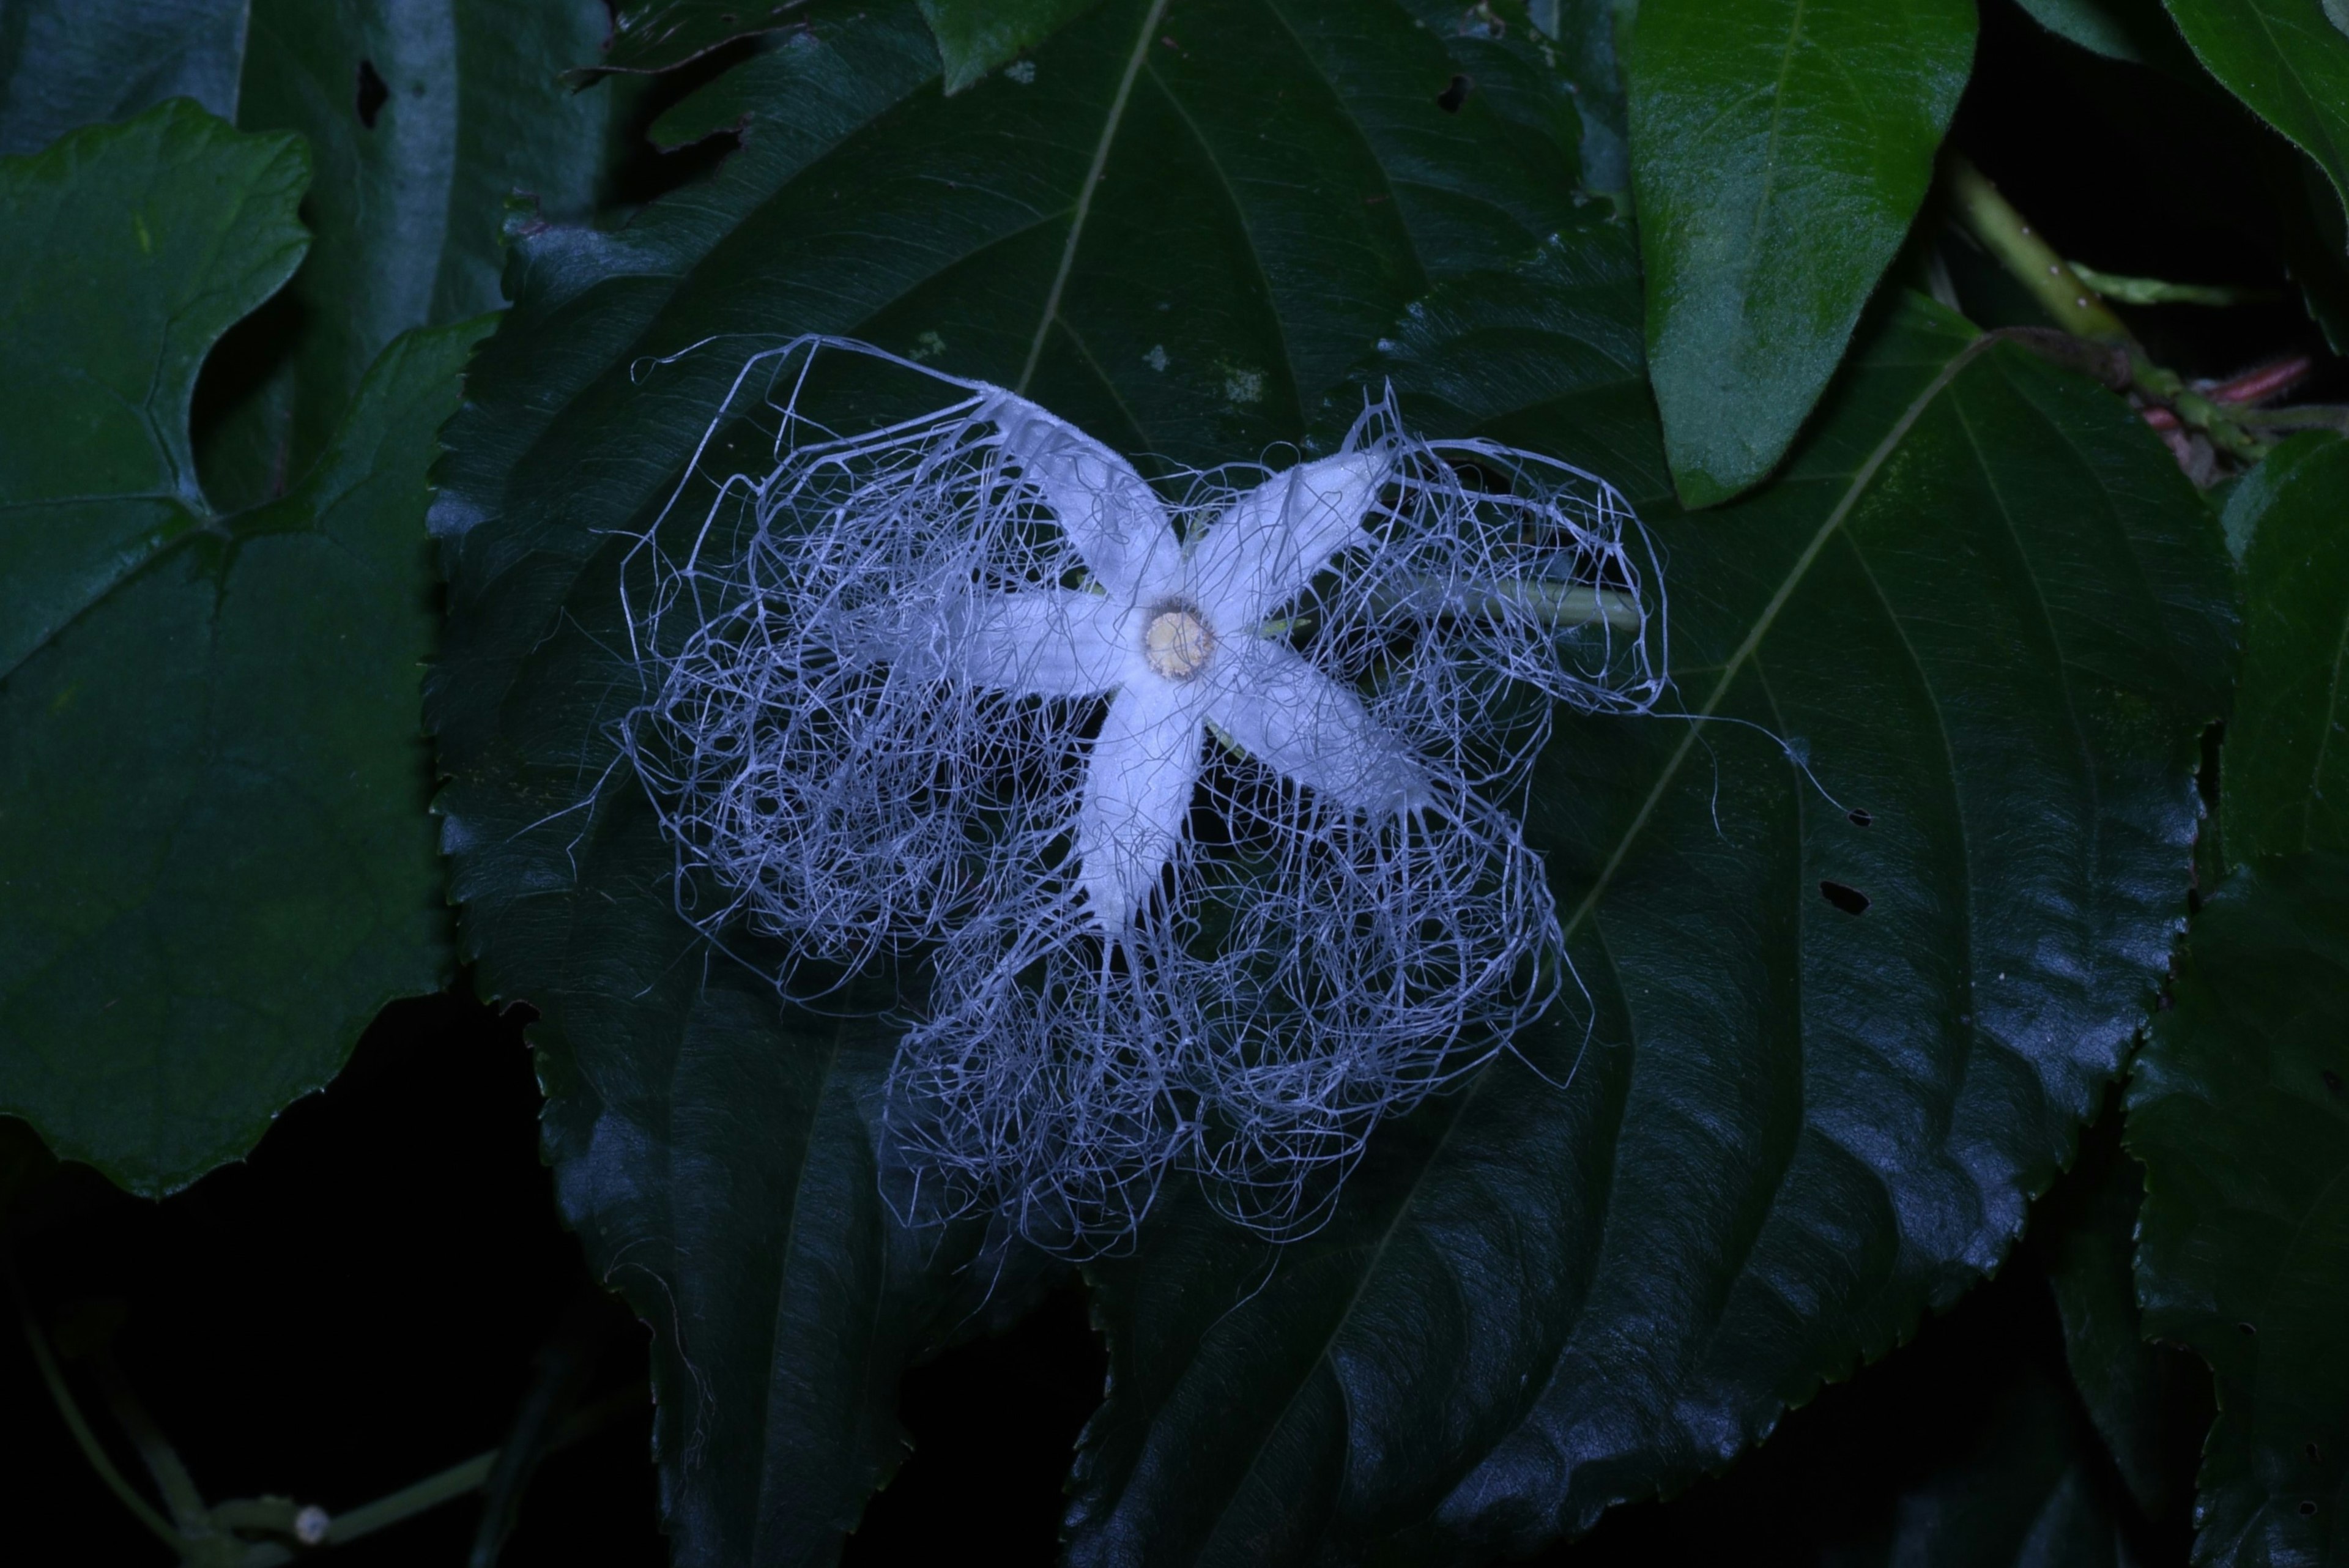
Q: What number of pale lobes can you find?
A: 5